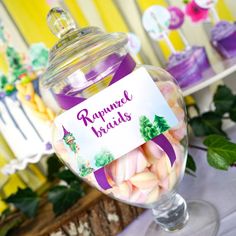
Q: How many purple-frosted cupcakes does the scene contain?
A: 2